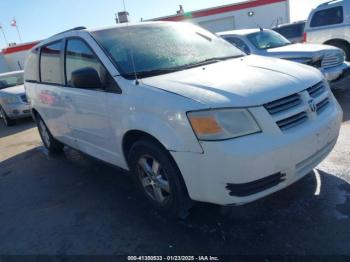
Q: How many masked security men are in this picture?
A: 0